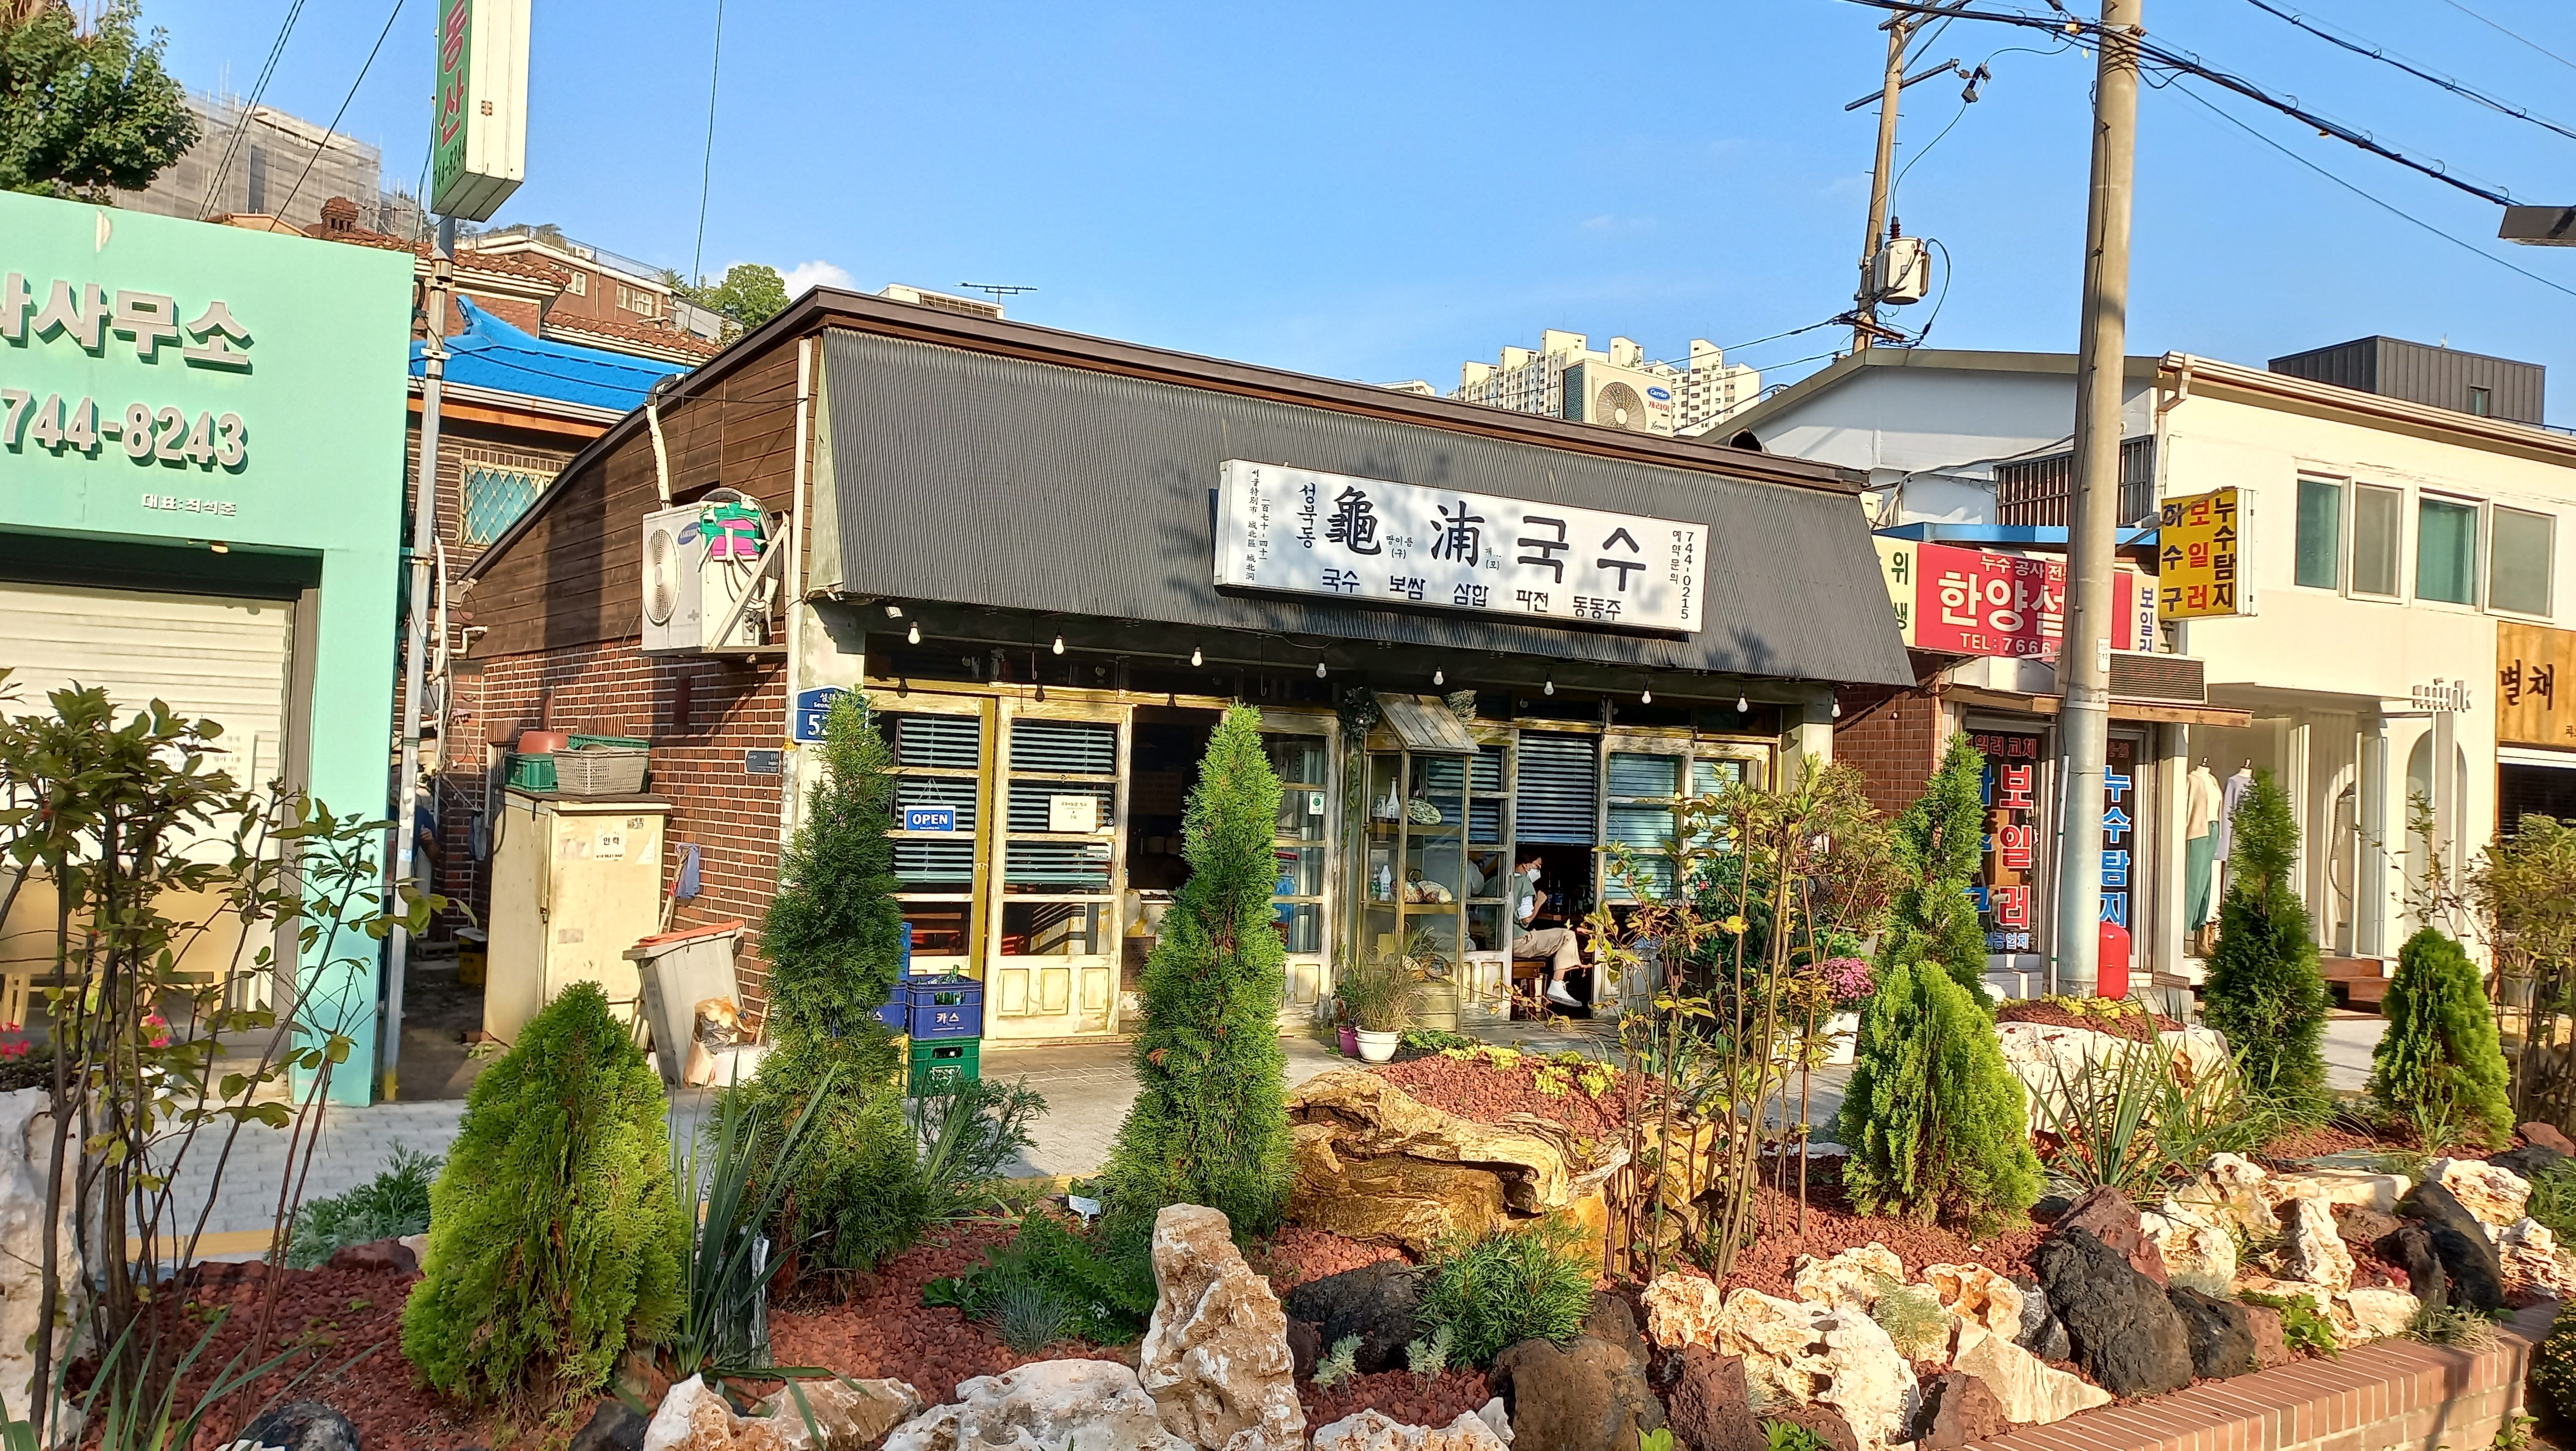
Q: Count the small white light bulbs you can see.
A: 9